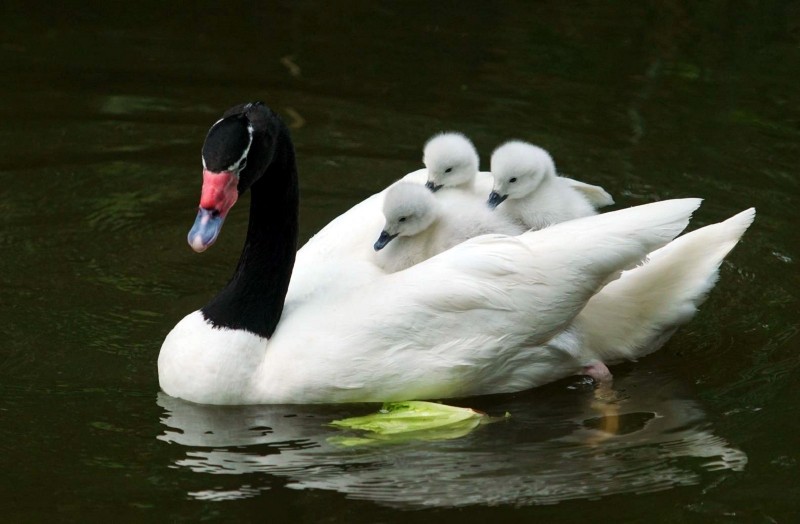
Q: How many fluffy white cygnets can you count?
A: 3